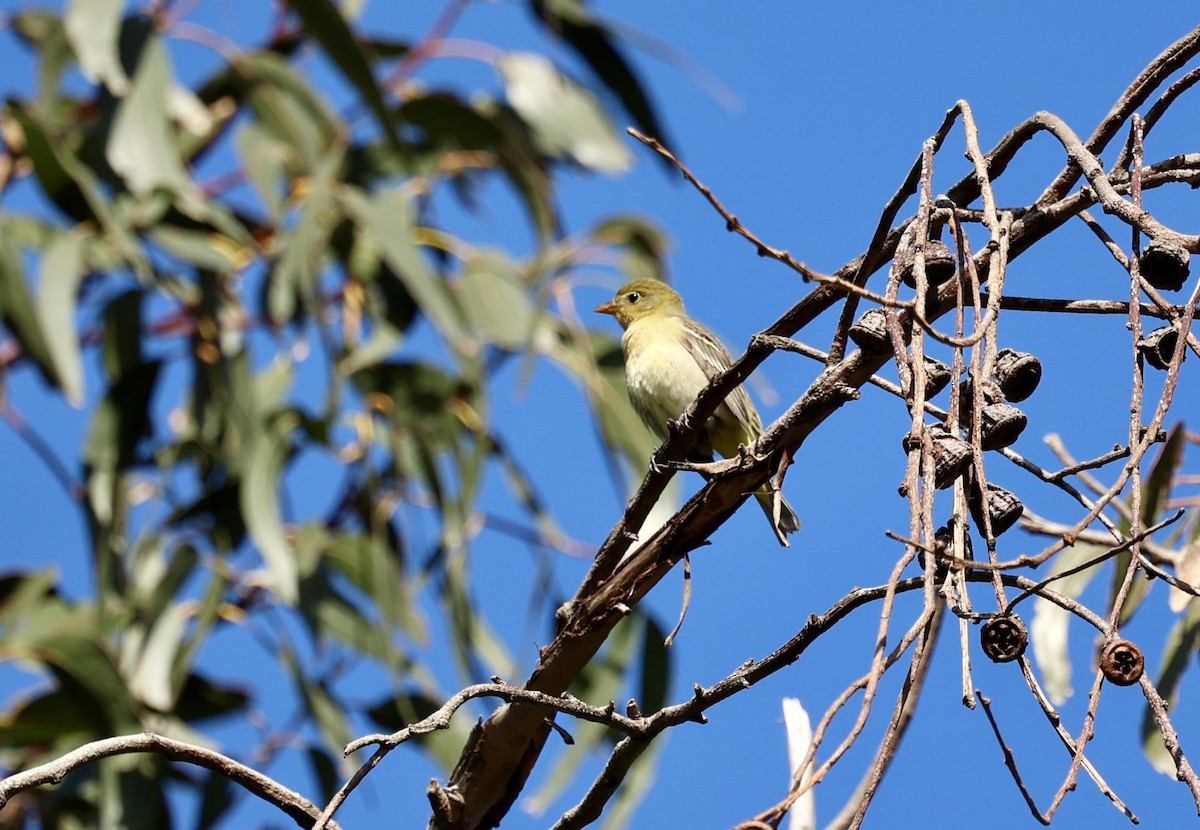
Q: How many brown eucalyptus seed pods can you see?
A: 13